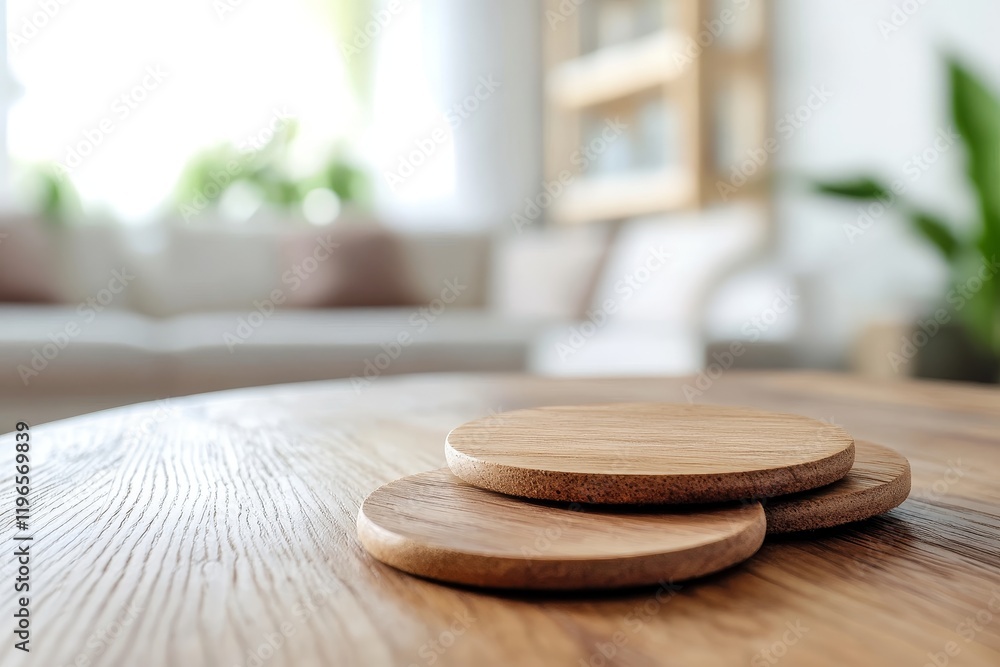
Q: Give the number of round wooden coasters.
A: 3